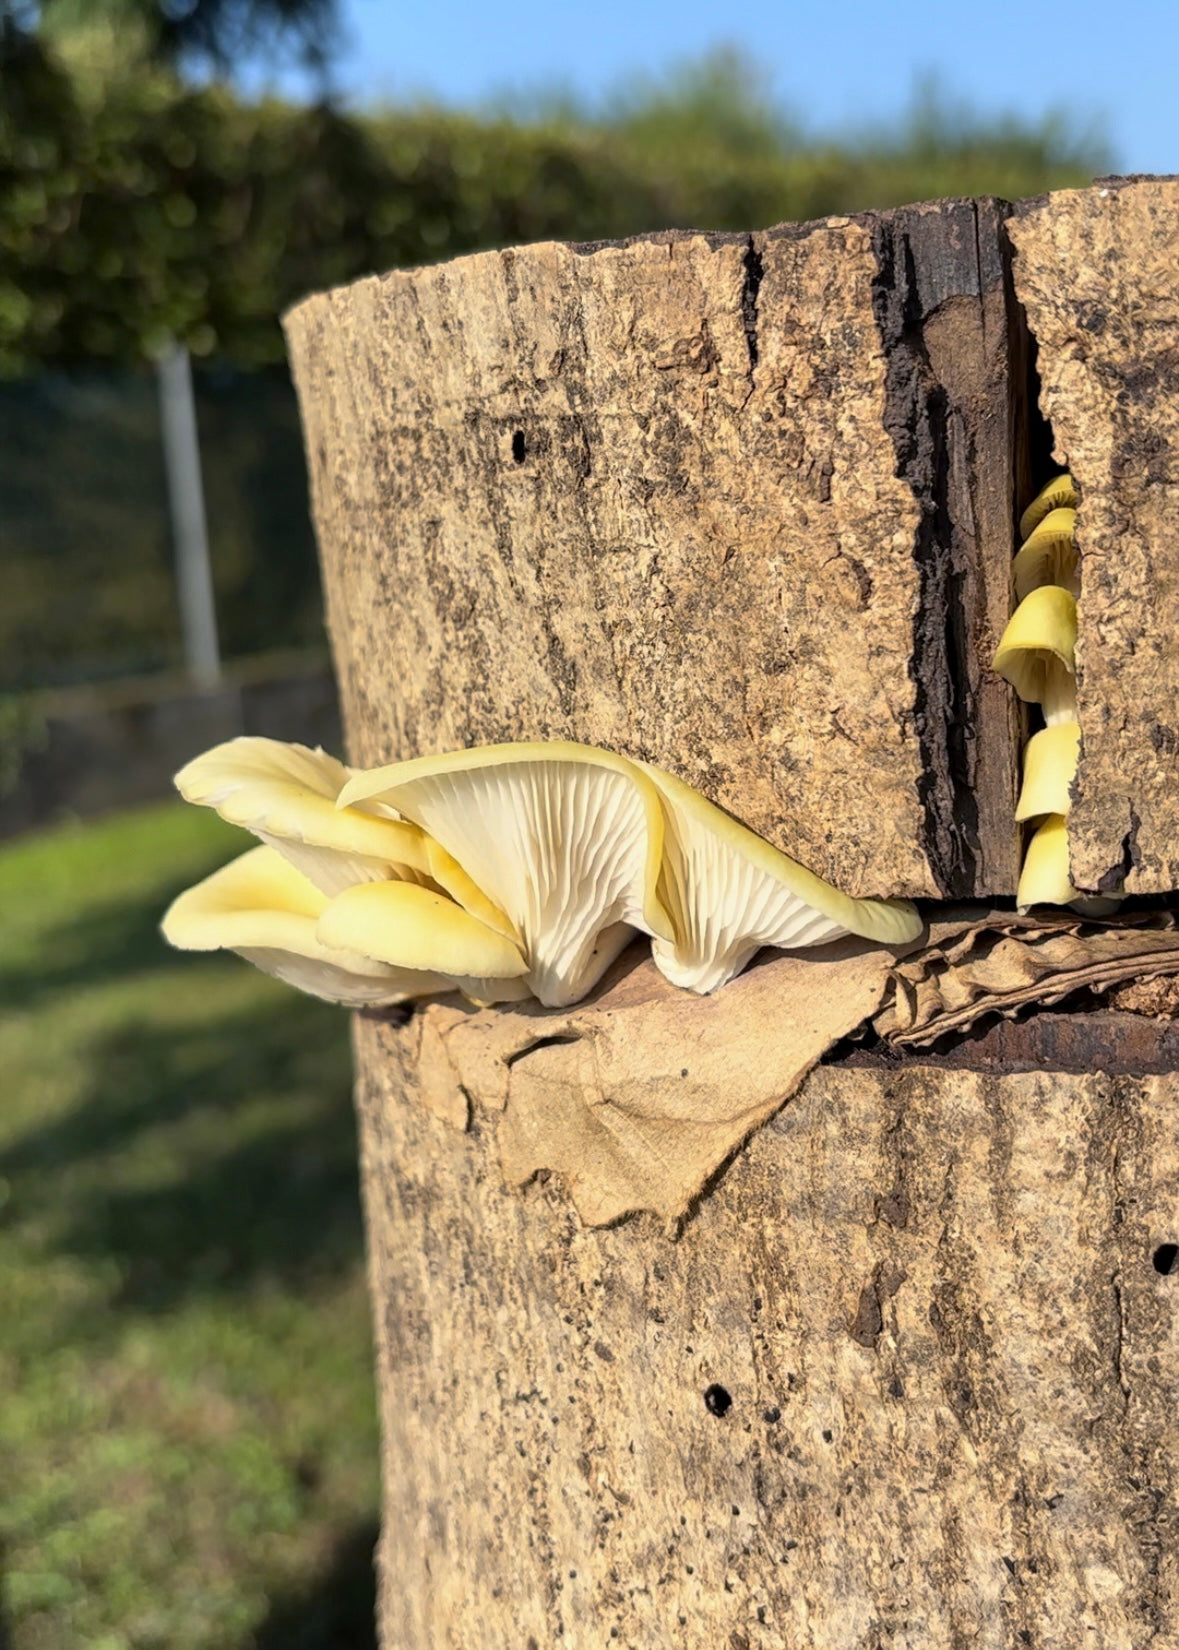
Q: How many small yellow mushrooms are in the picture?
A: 5